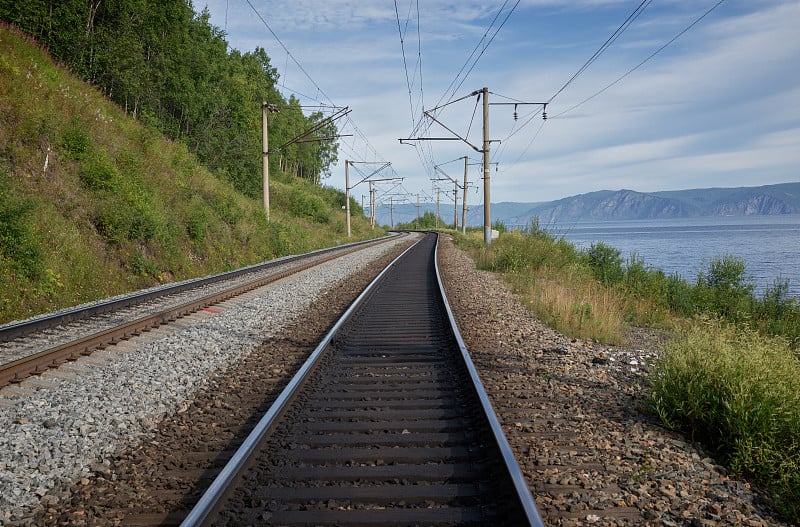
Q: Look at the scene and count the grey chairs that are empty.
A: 0